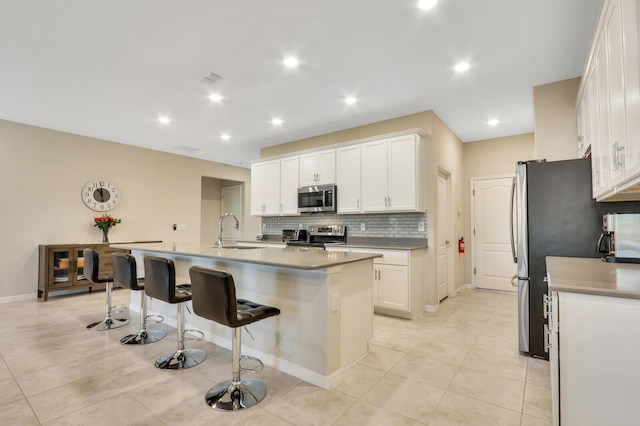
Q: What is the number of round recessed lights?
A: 9